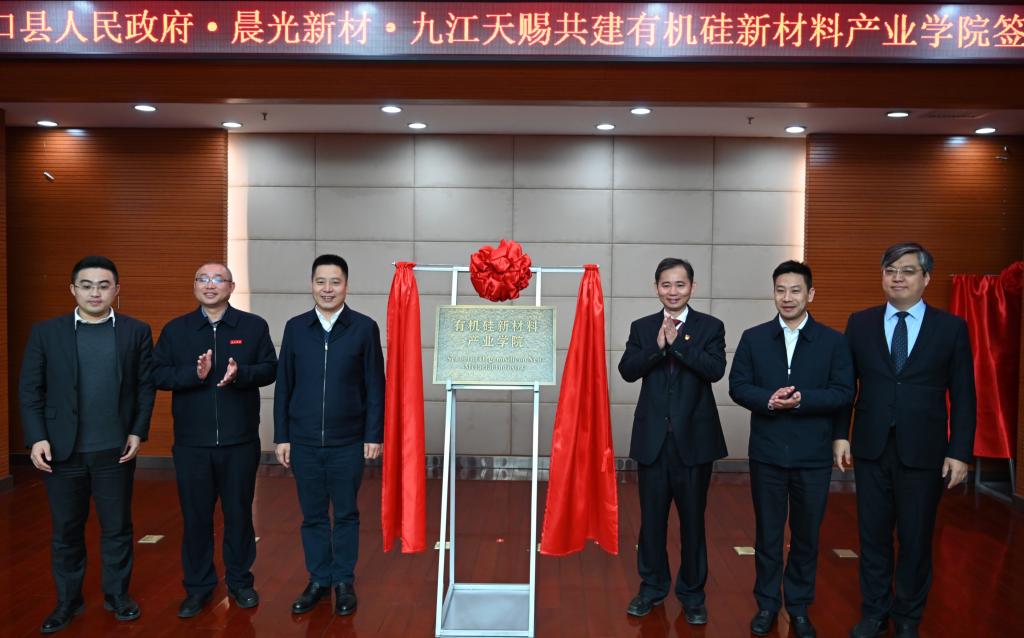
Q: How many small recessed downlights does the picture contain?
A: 10